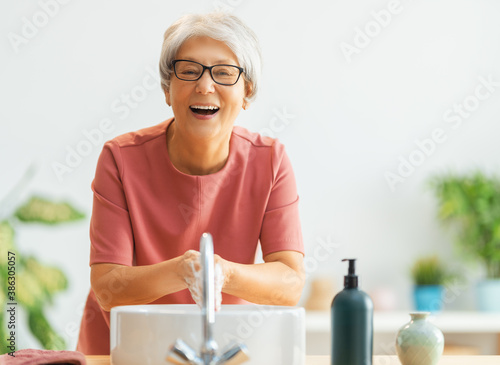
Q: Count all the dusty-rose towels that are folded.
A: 1